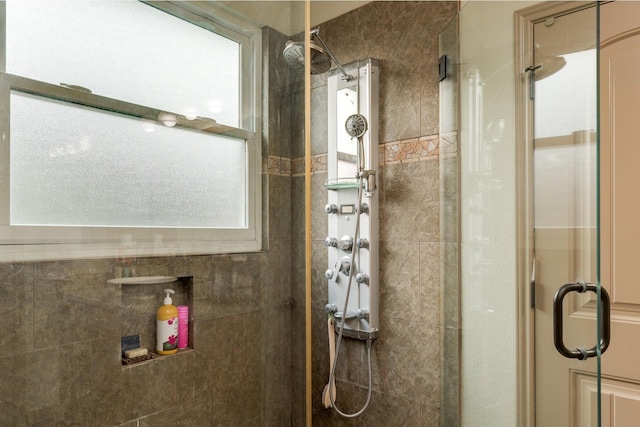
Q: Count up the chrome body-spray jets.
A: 8